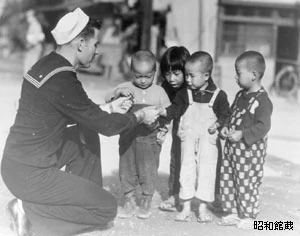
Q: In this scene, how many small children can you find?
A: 4